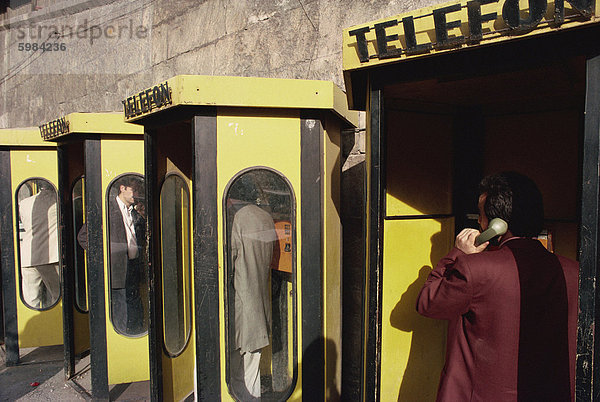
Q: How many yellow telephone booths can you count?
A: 4